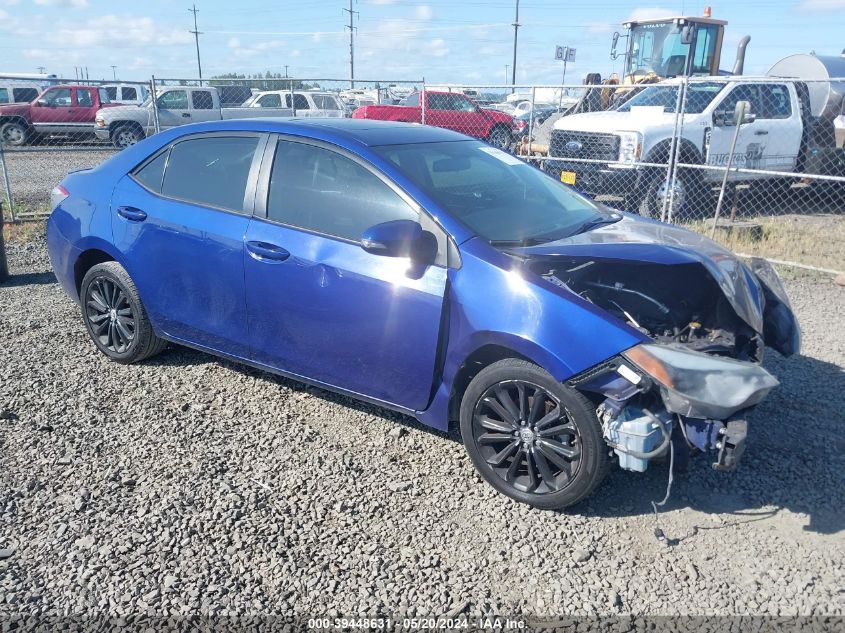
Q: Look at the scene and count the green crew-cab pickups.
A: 0